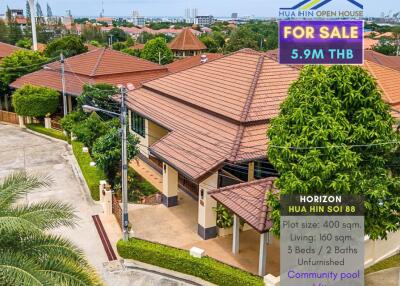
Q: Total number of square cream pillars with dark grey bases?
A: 2